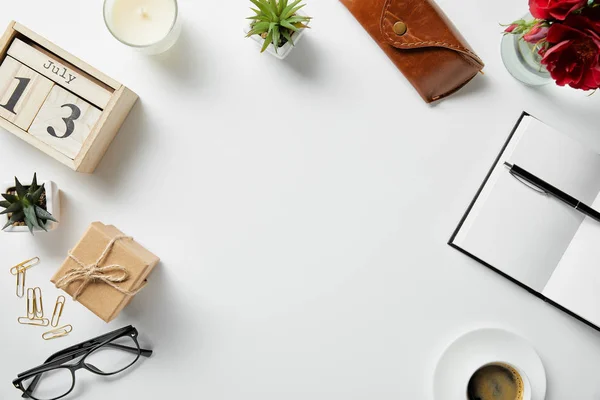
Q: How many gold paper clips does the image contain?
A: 7